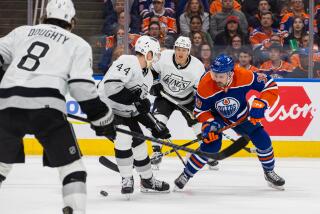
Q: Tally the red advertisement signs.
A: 1